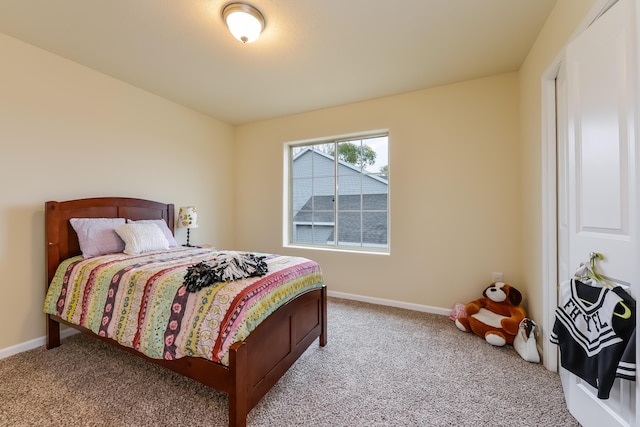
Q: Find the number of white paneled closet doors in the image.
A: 1